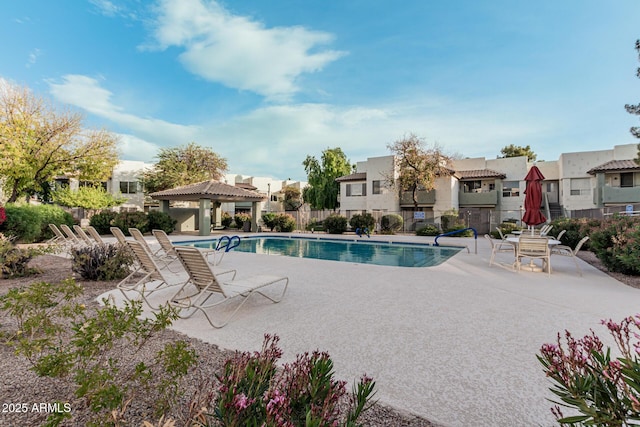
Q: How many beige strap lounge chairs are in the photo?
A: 9